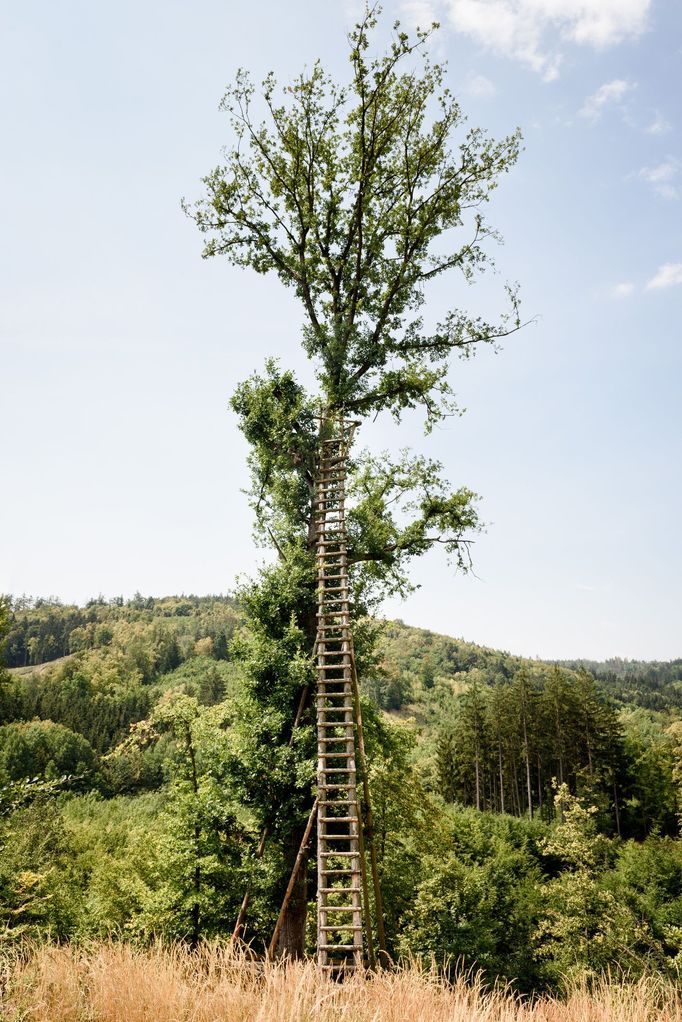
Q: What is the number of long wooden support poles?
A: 4